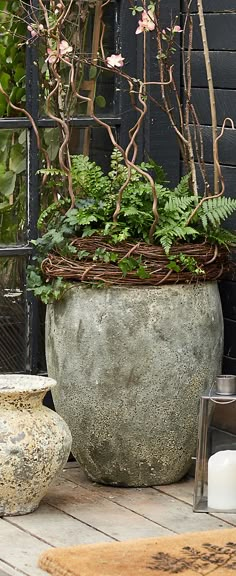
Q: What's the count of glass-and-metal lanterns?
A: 1